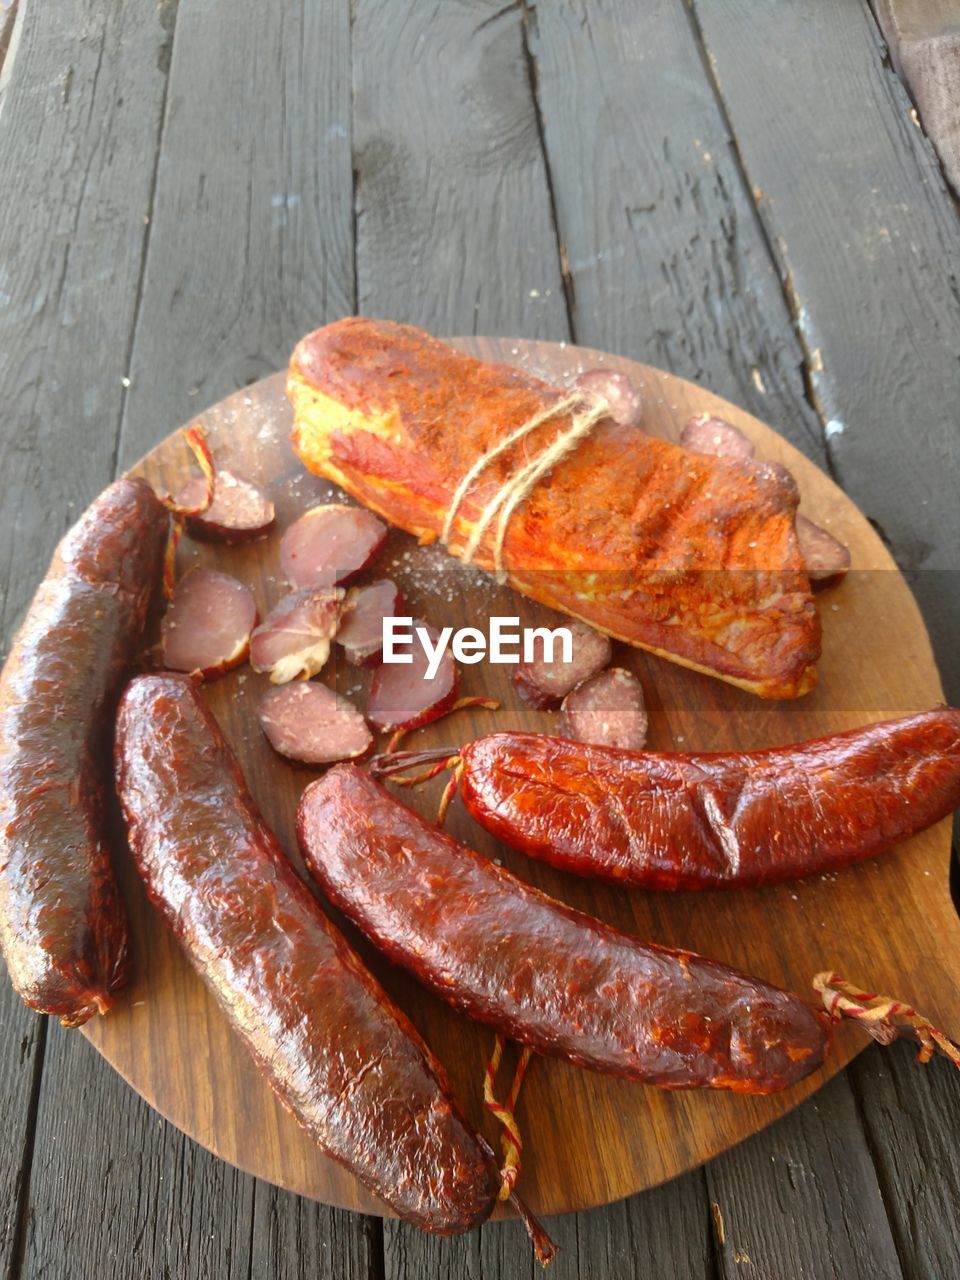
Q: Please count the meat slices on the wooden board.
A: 12